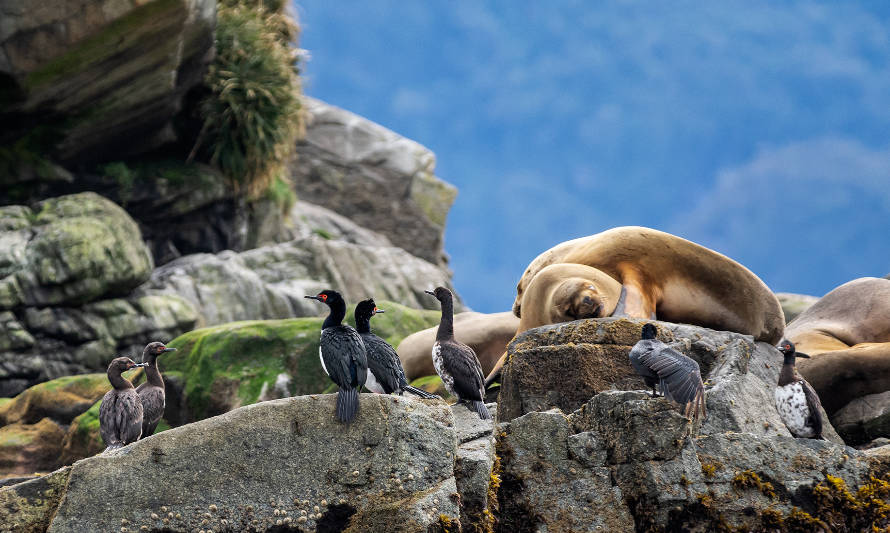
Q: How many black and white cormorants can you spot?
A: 4